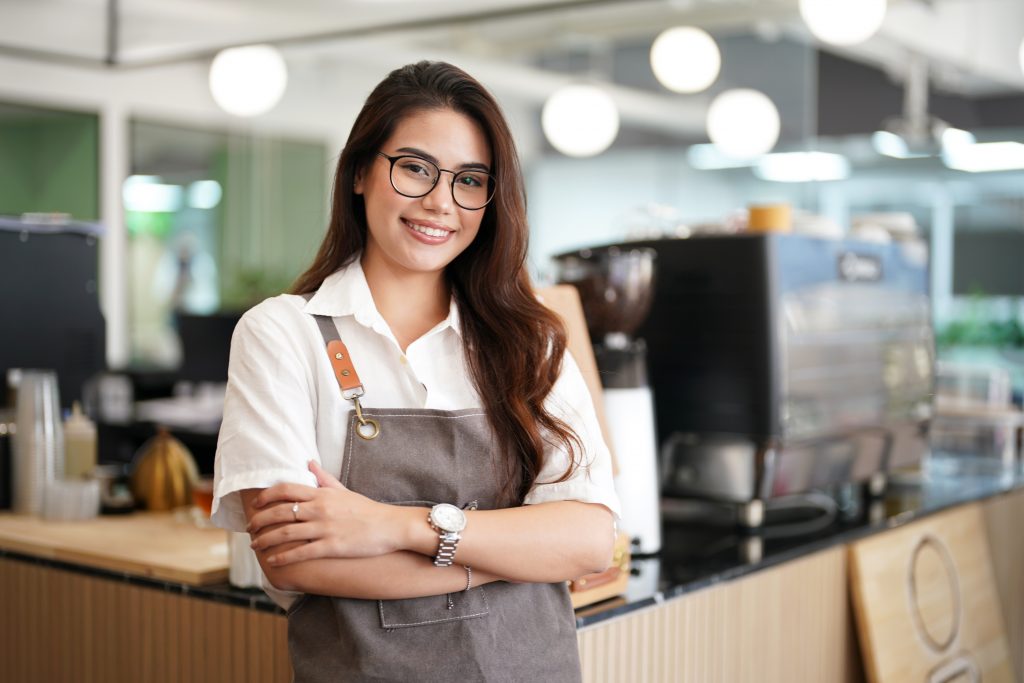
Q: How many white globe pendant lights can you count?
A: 5